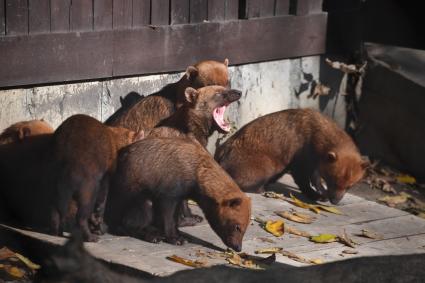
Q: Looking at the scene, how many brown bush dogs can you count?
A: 6